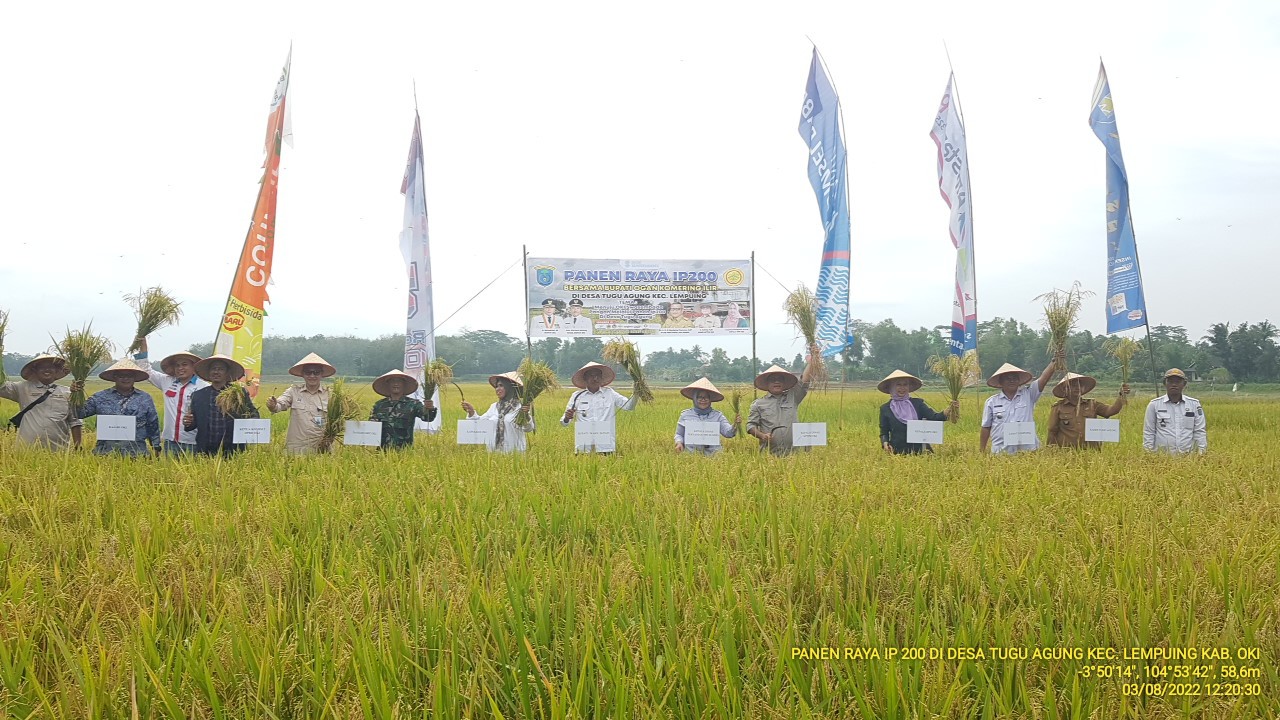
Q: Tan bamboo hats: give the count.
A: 13